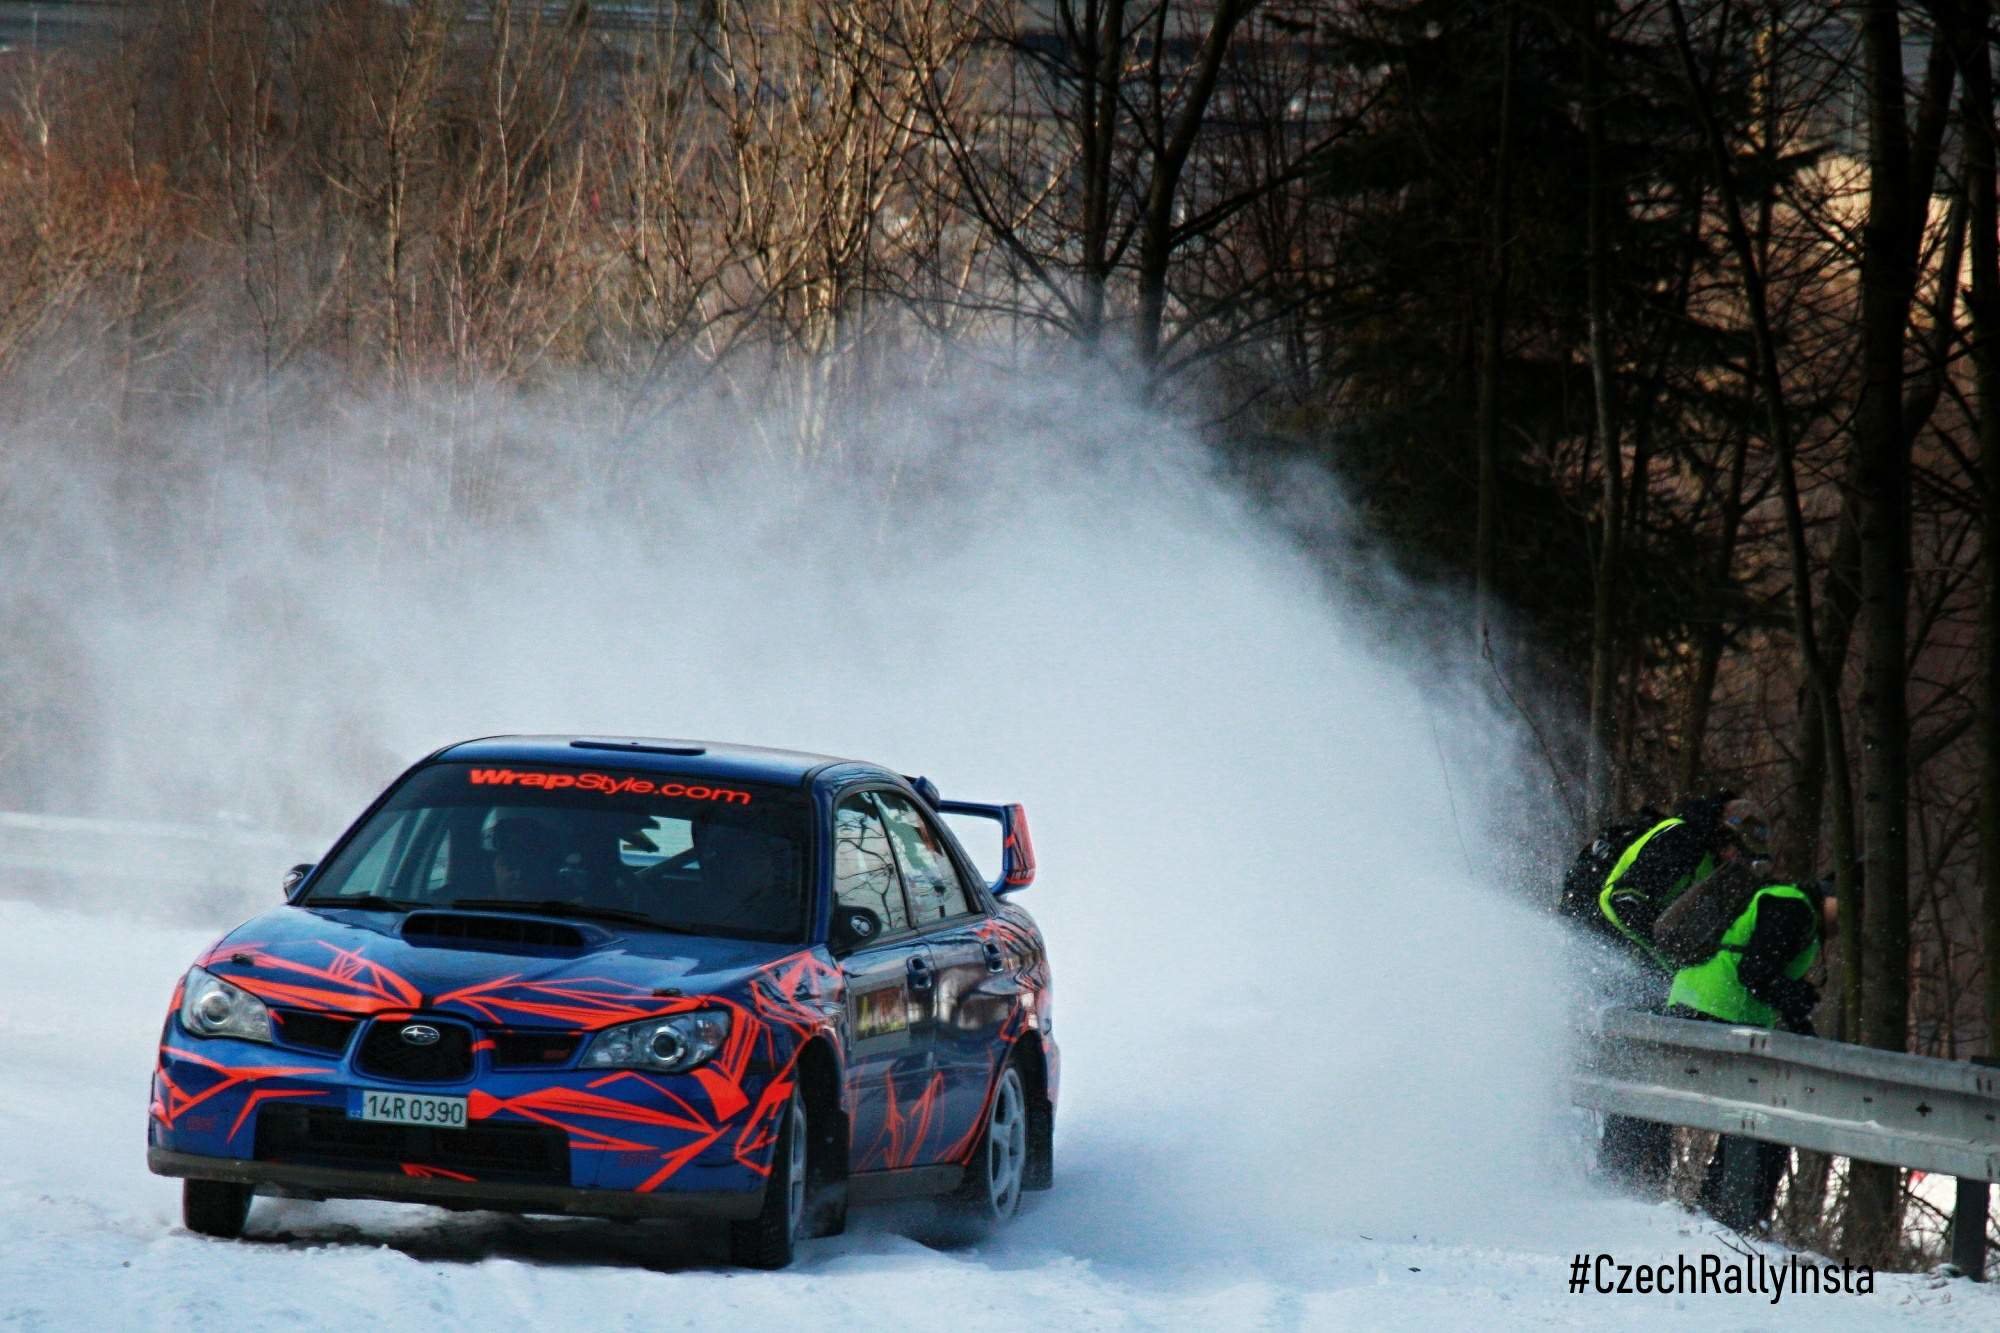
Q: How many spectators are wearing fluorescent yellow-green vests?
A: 2